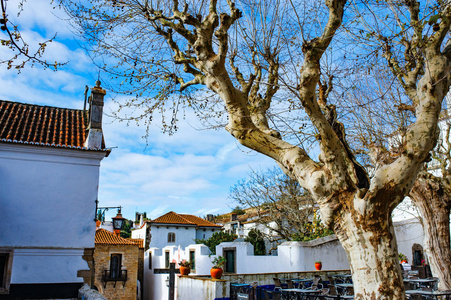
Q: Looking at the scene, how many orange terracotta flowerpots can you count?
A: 4